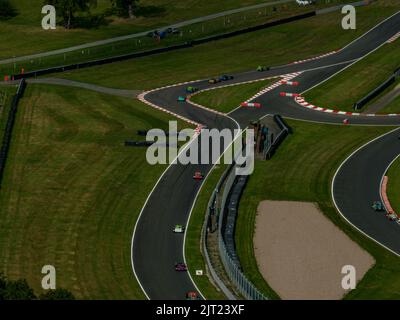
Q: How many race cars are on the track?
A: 11